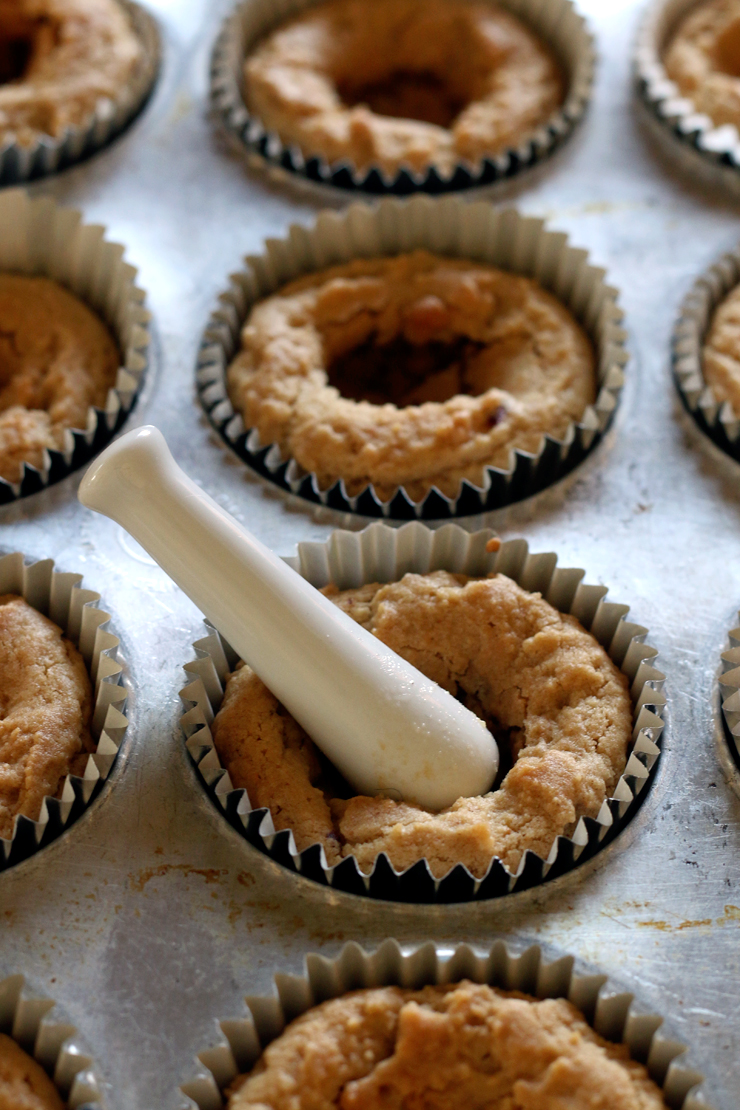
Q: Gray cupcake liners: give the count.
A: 11